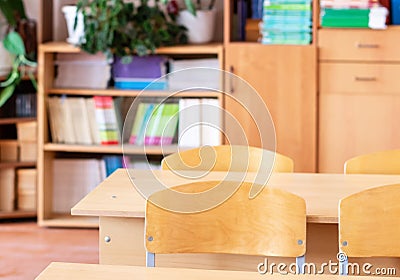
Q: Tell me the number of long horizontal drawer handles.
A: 2